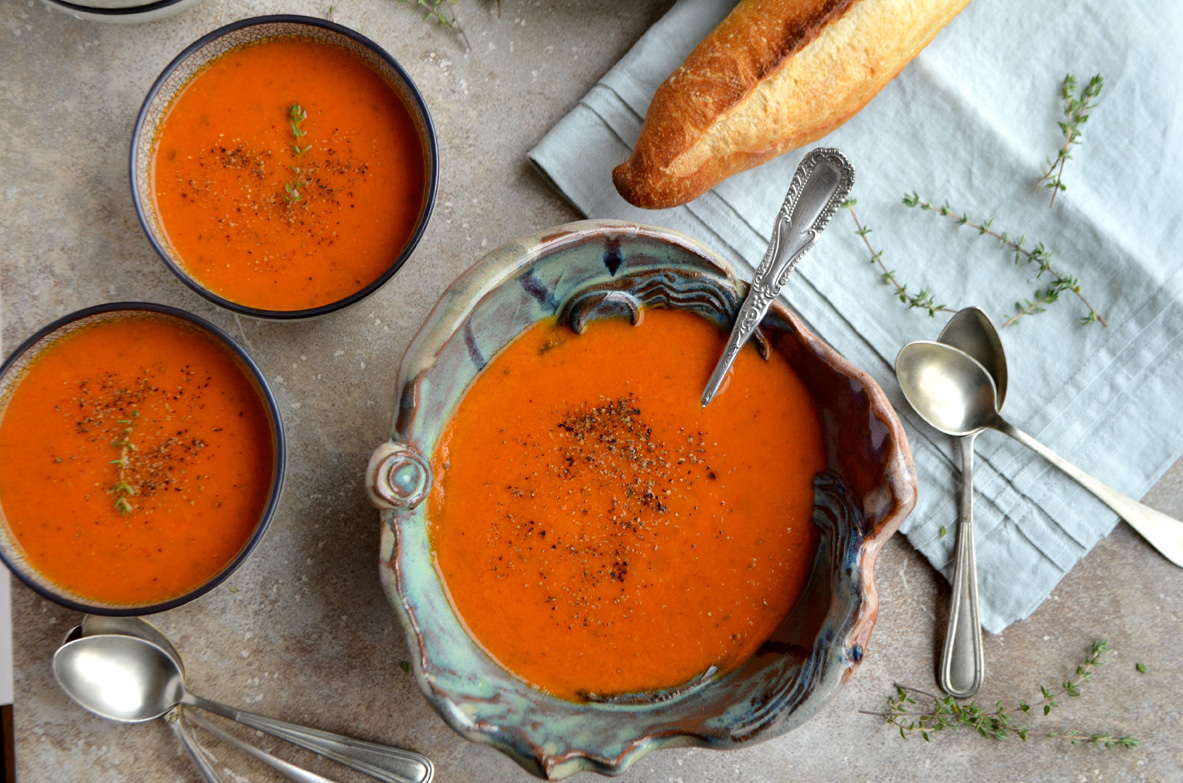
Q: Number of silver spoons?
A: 6